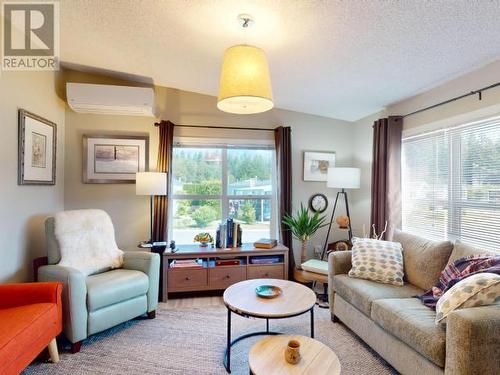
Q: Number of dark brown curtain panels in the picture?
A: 3